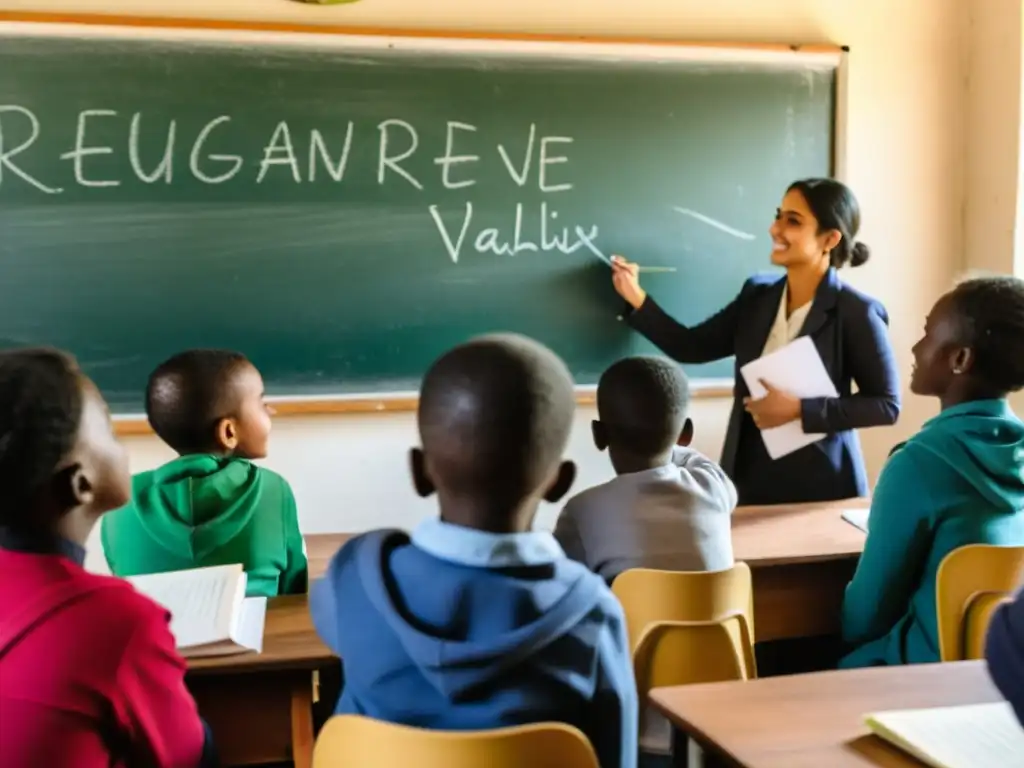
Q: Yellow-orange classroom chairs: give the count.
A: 3